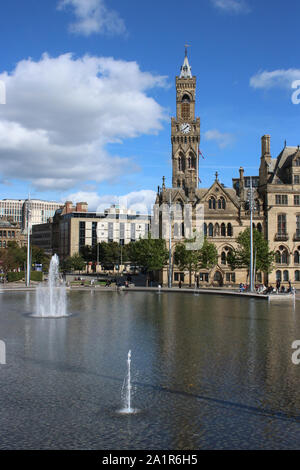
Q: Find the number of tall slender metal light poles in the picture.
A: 3